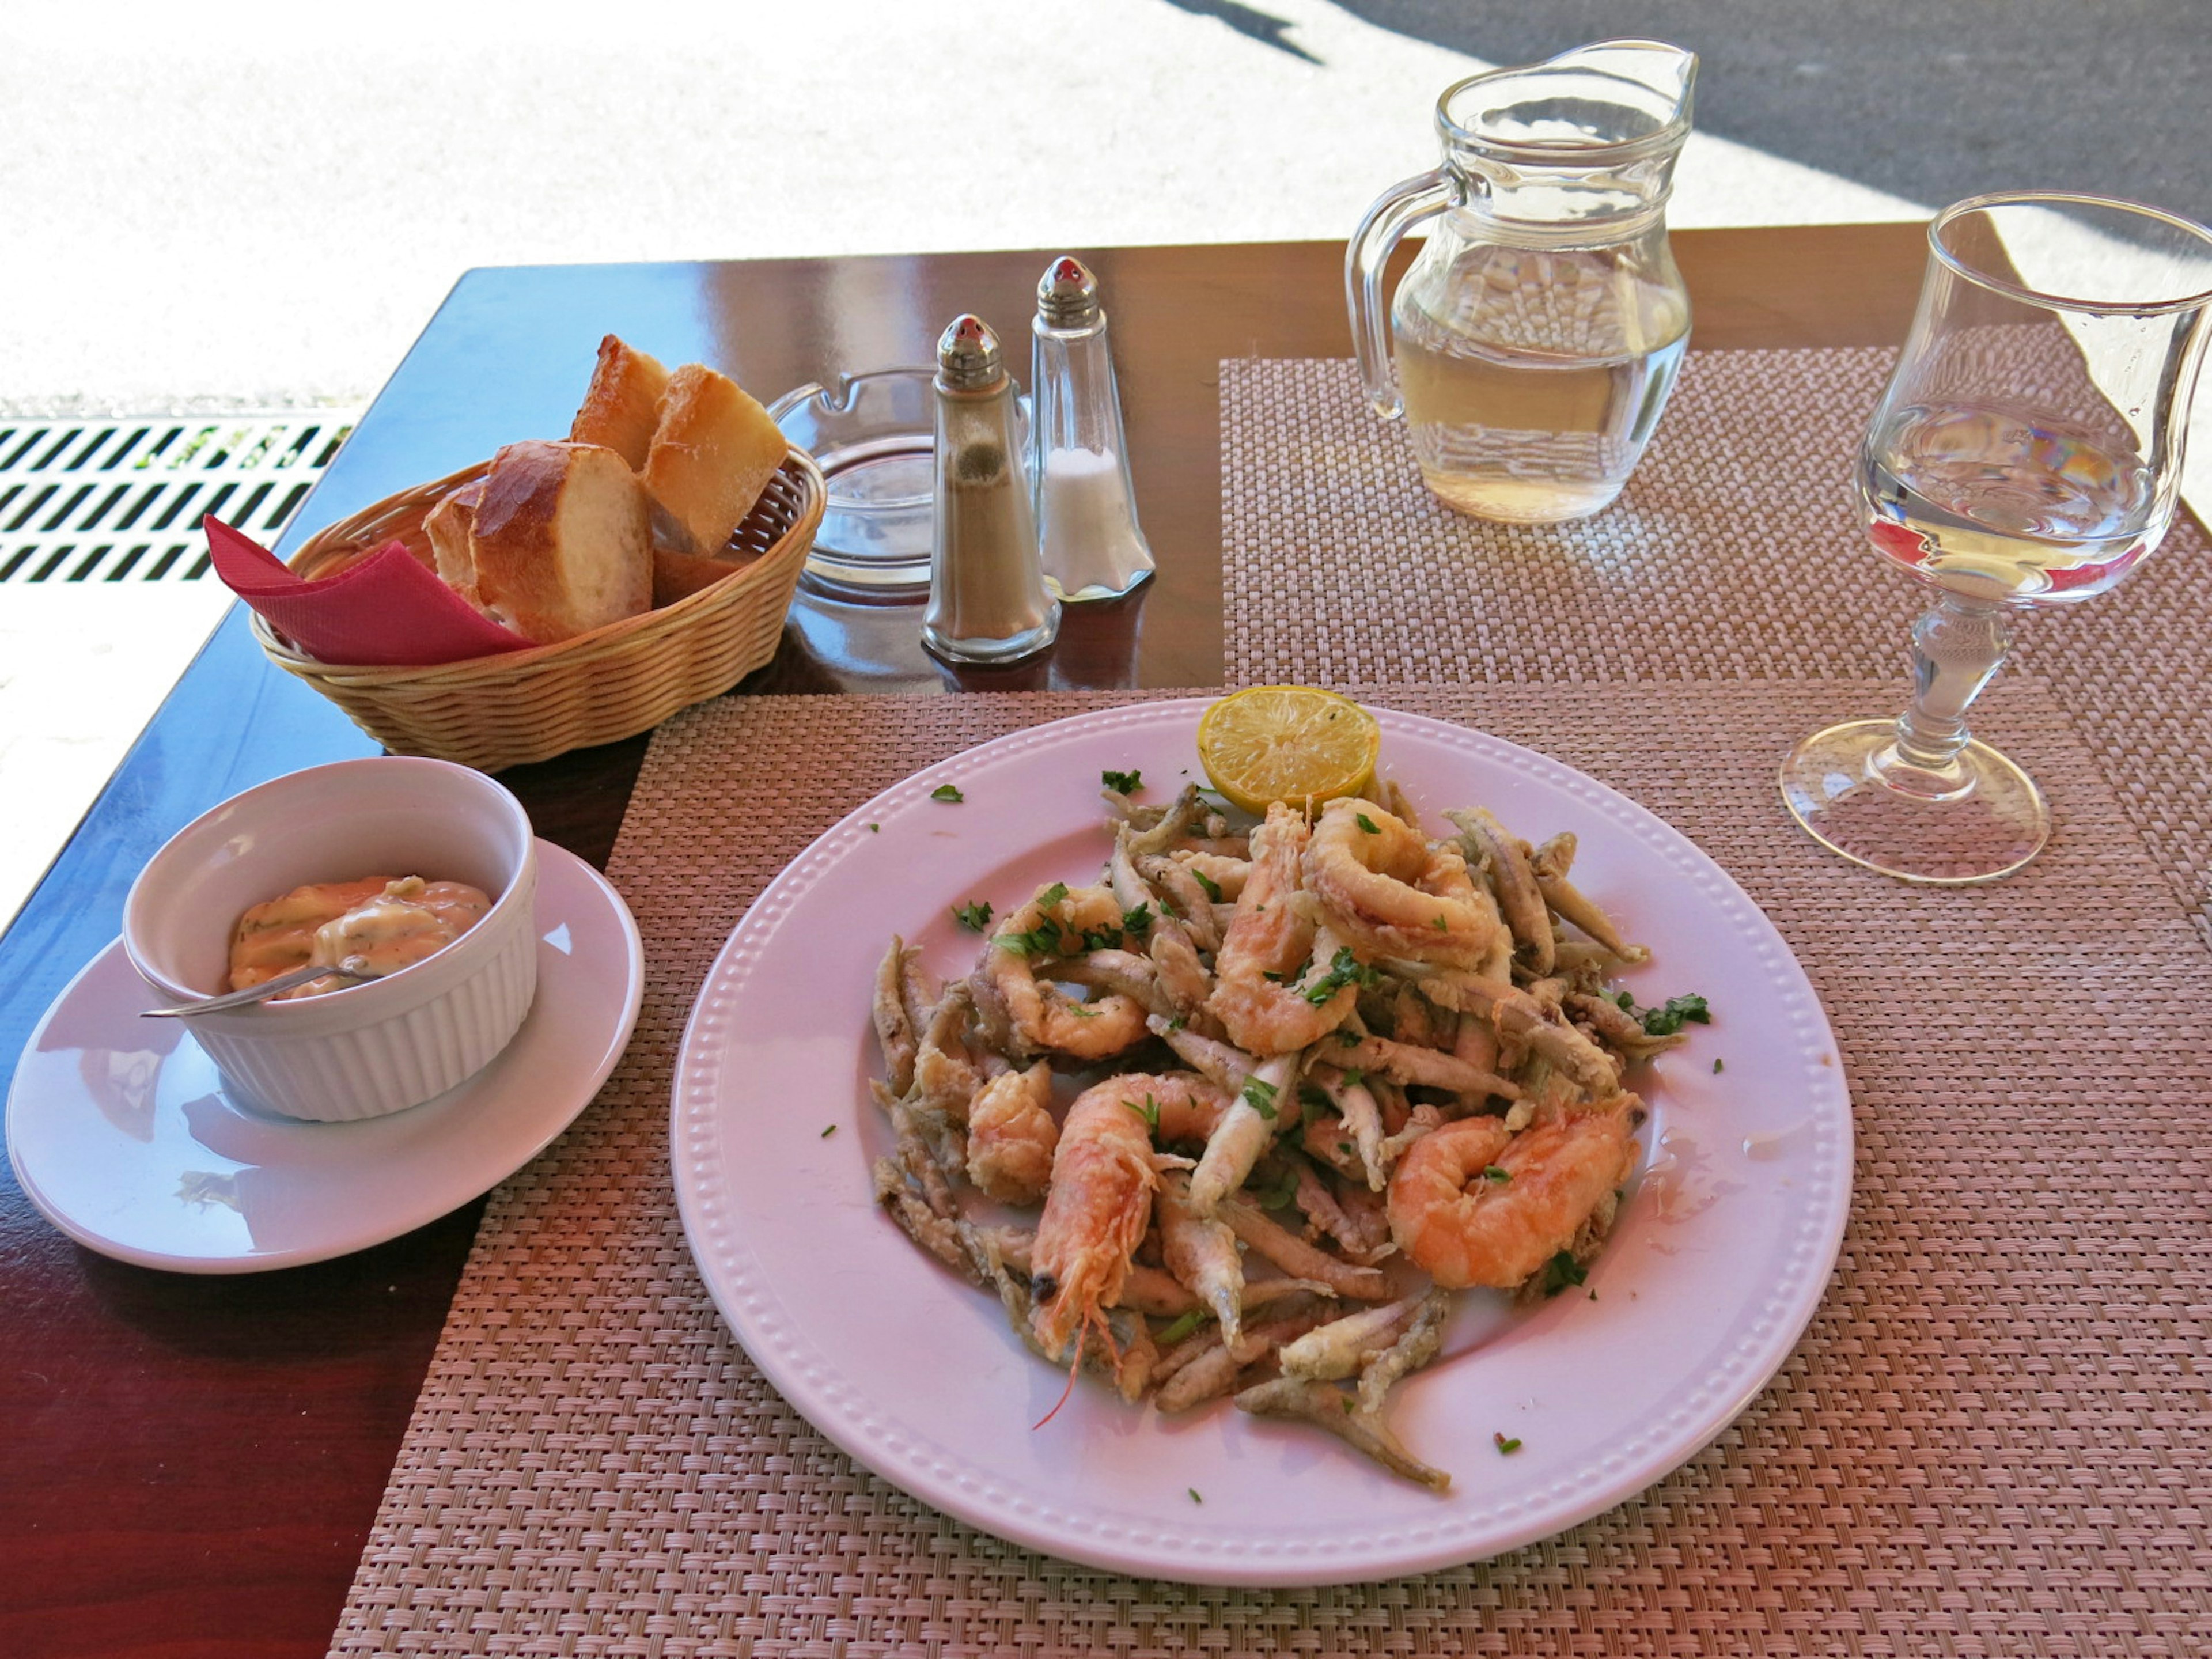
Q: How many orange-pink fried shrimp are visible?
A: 3